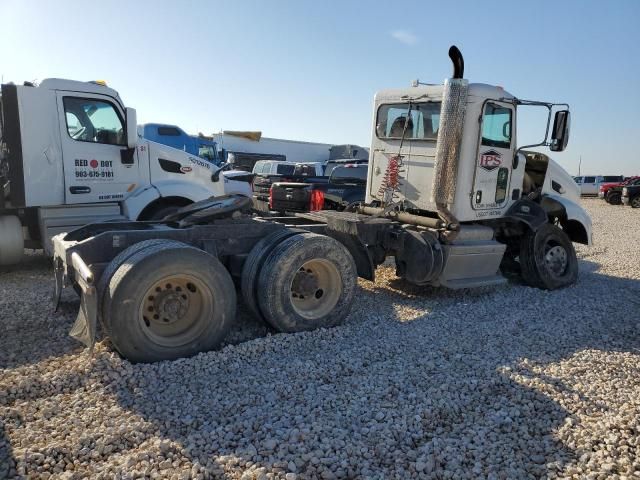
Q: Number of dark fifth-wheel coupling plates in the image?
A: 1